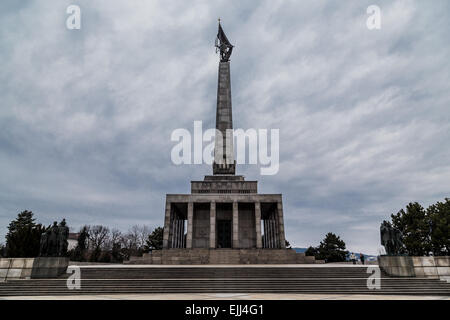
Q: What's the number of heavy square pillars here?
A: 6